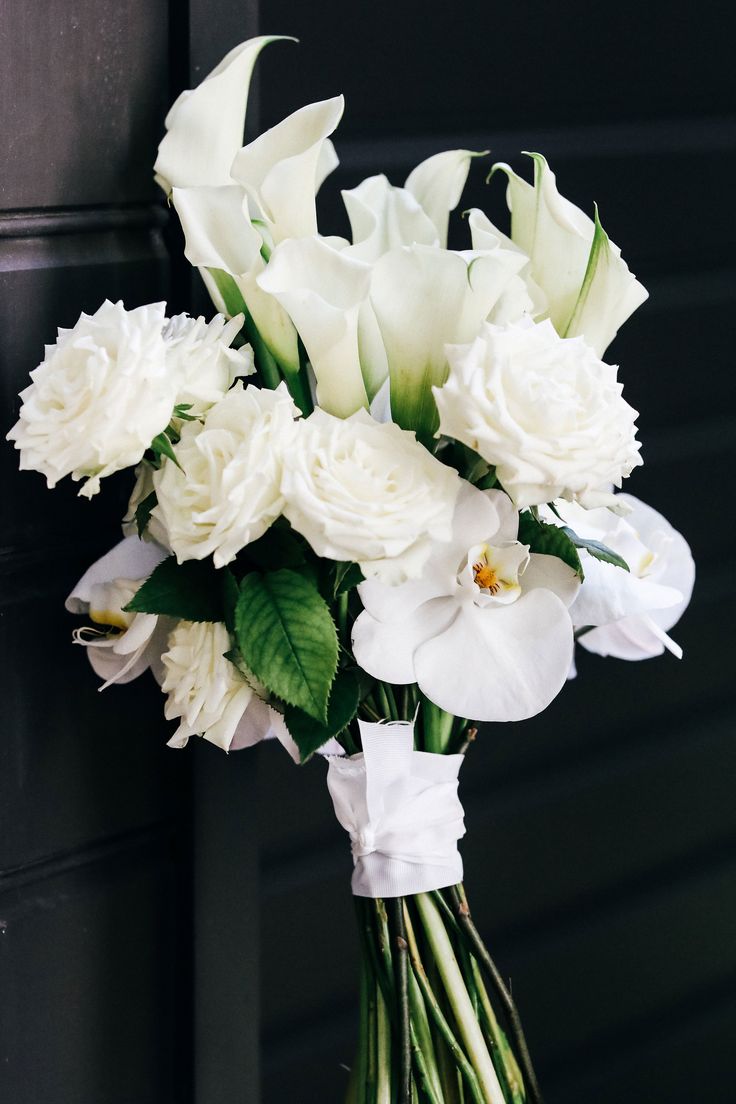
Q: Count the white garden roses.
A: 6